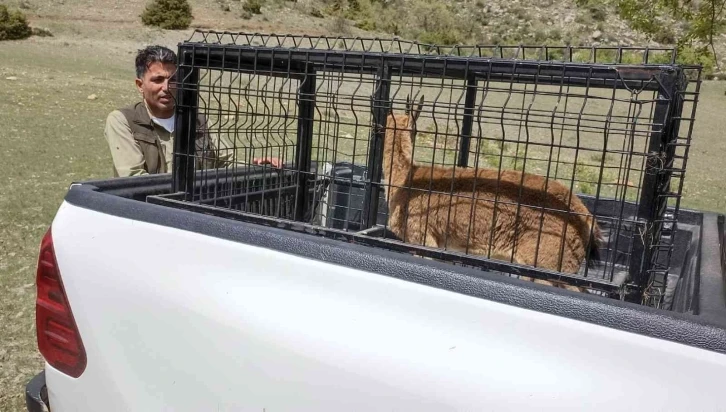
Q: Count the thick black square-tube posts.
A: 5